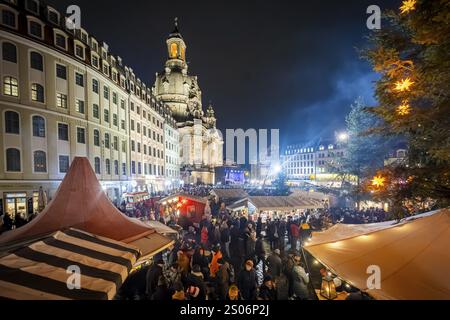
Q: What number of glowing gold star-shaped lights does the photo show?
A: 4